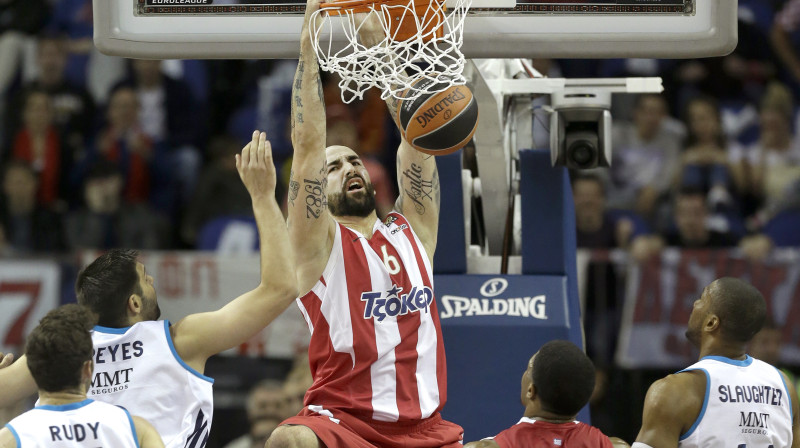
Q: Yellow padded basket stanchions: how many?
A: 0